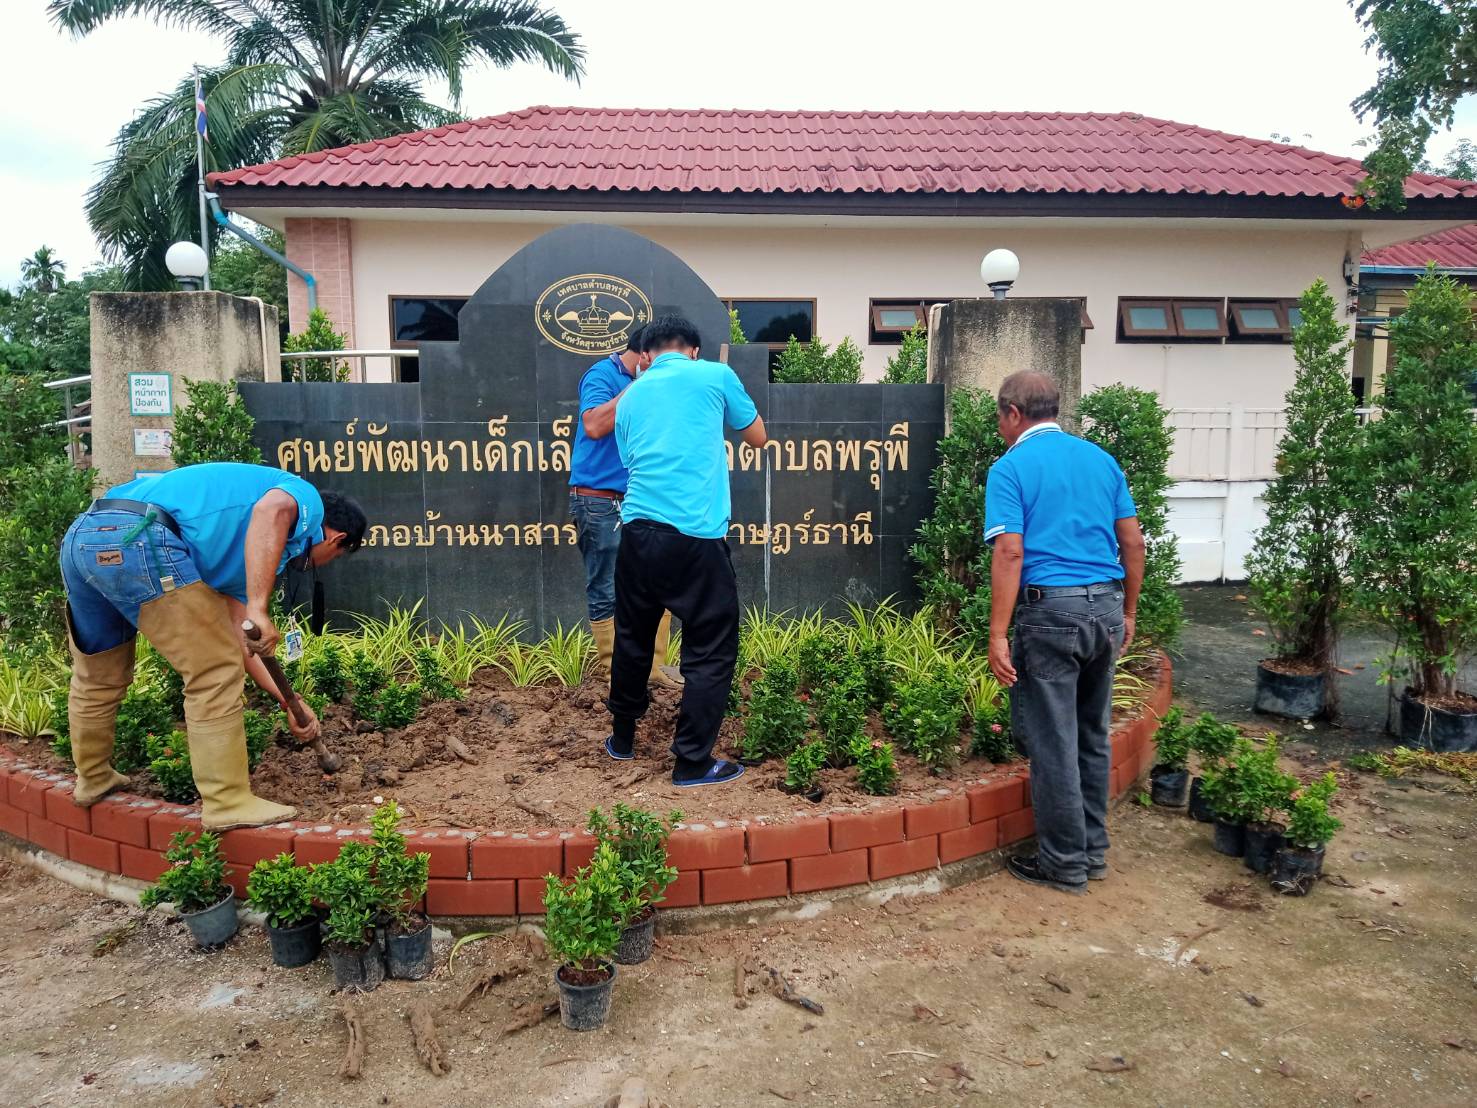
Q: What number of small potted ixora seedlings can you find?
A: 11